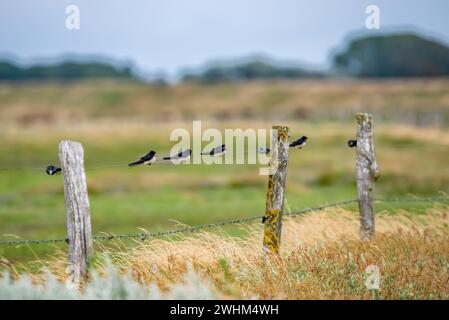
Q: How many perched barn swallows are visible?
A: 4